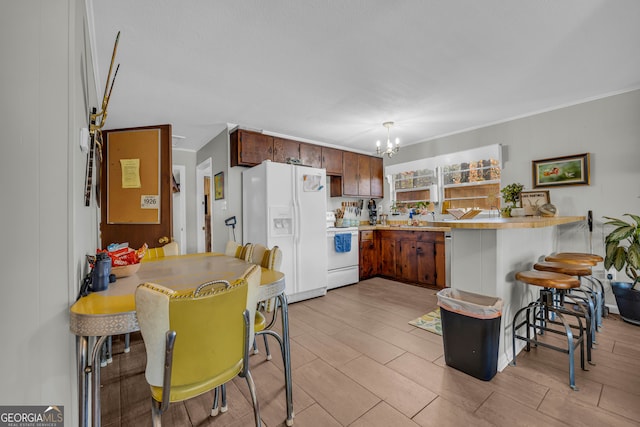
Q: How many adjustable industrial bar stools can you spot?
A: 4